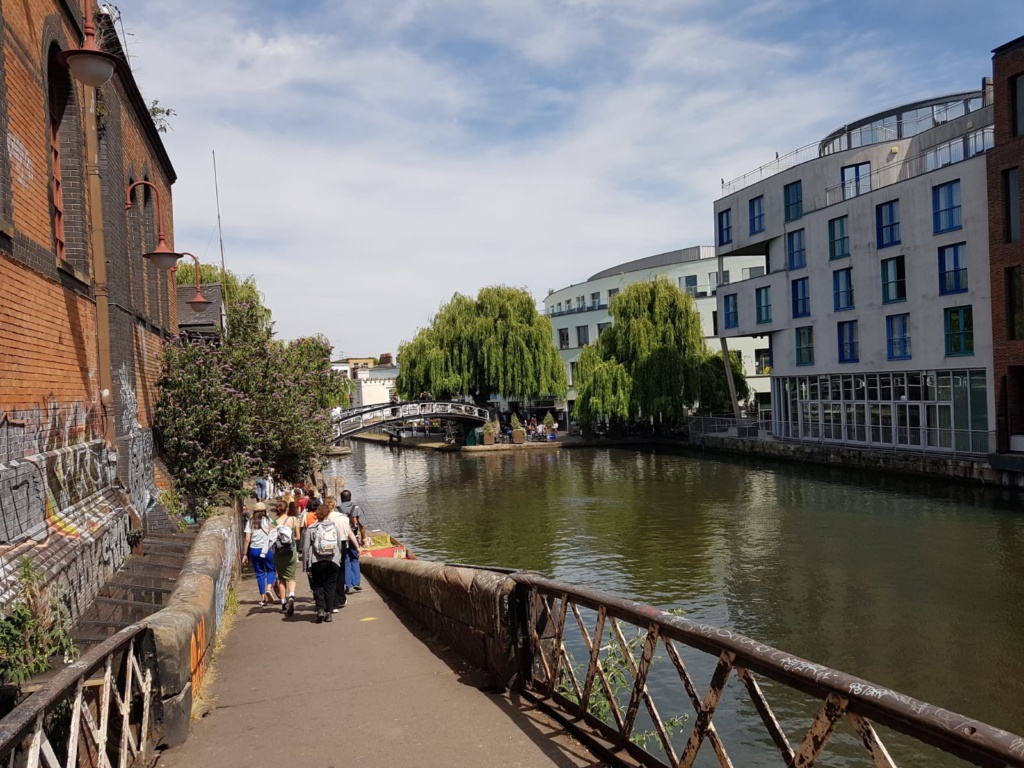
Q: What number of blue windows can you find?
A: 12